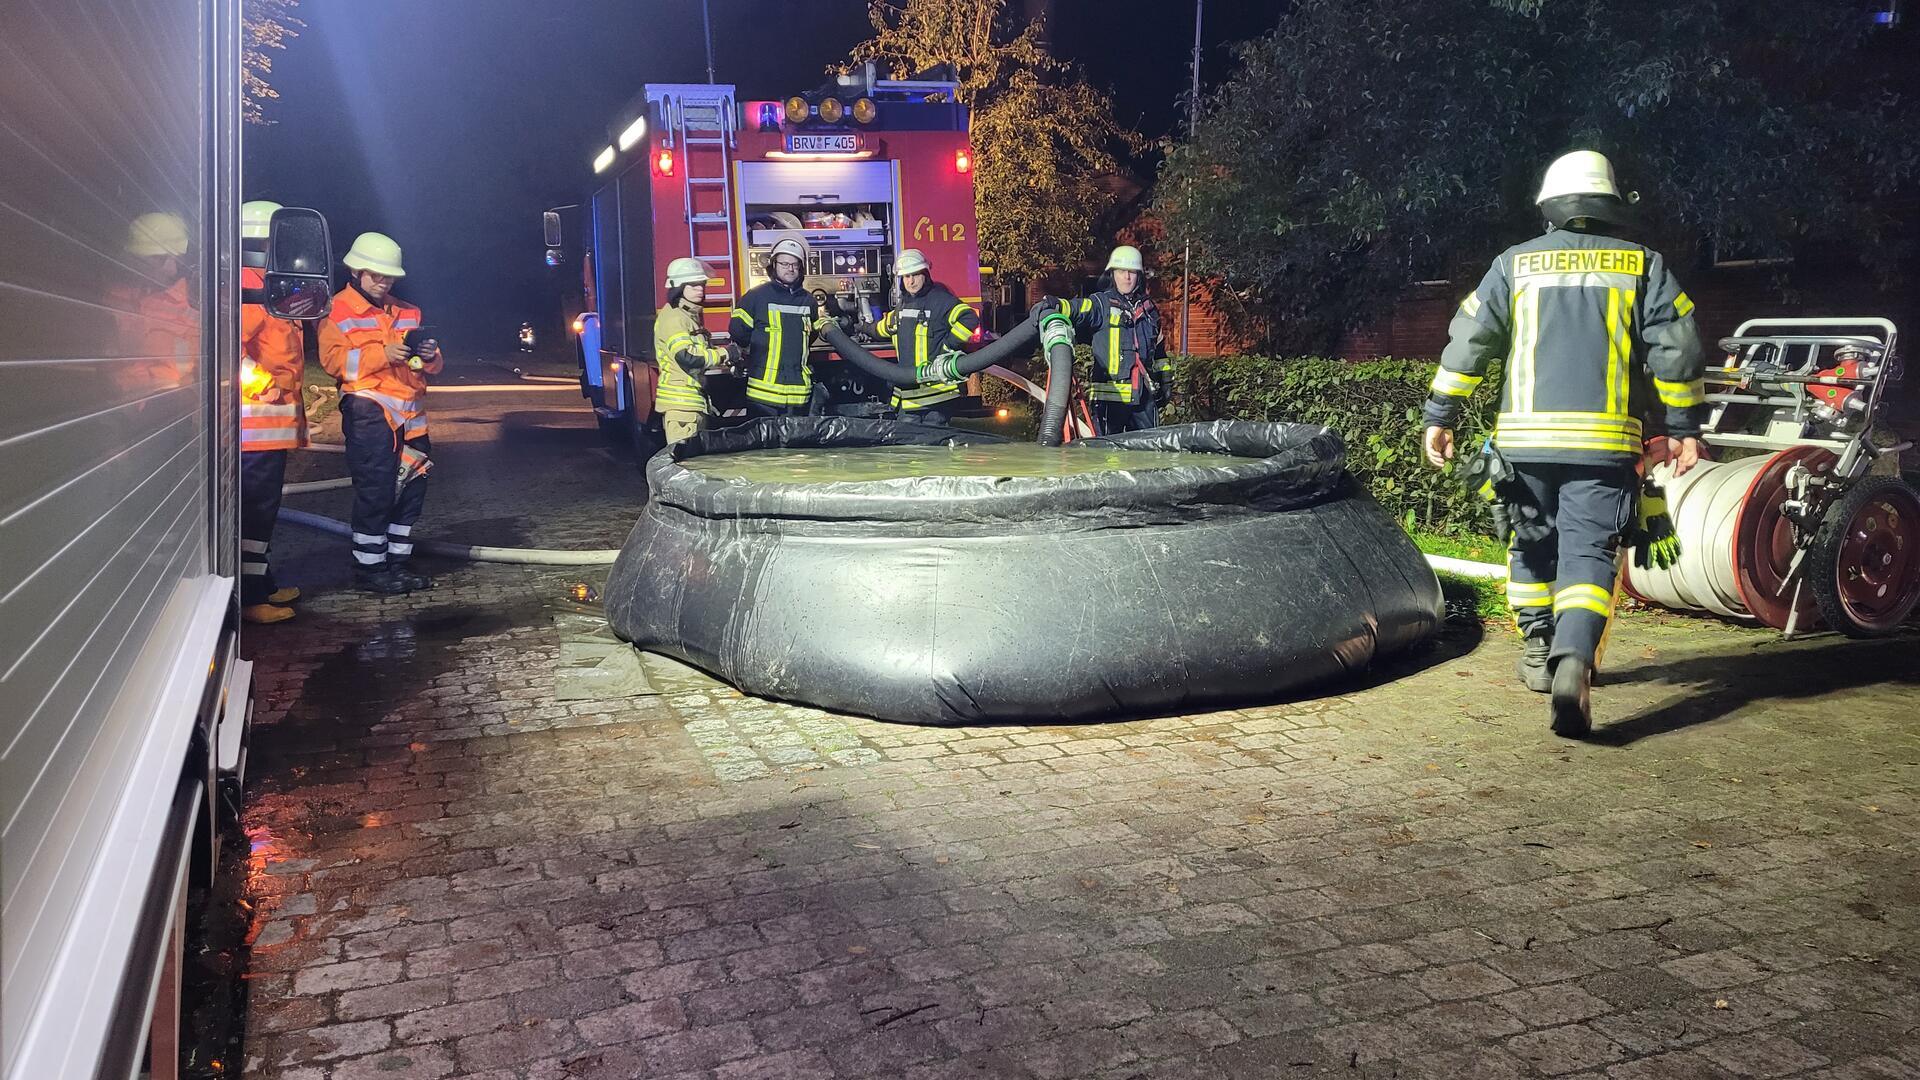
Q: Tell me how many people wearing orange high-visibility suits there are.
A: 2